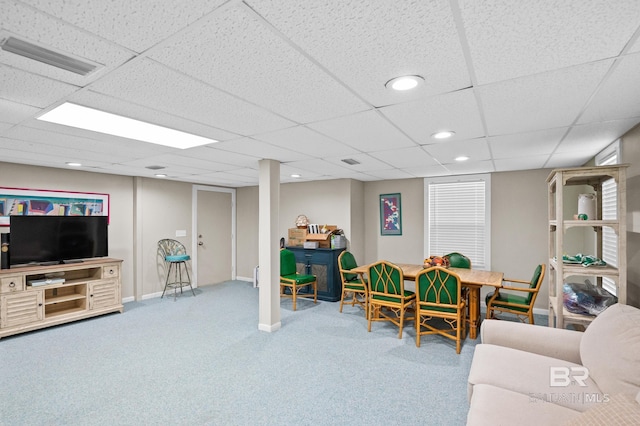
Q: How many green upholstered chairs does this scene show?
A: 6